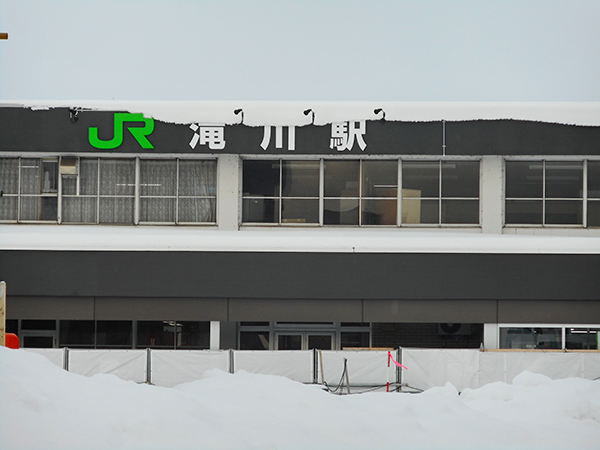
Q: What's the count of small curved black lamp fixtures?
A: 3